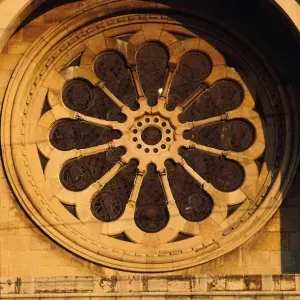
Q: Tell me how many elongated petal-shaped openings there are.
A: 12